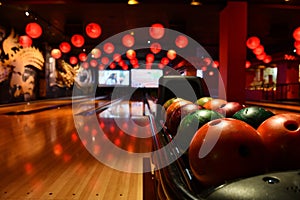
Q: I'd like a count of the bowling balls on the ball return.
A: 10